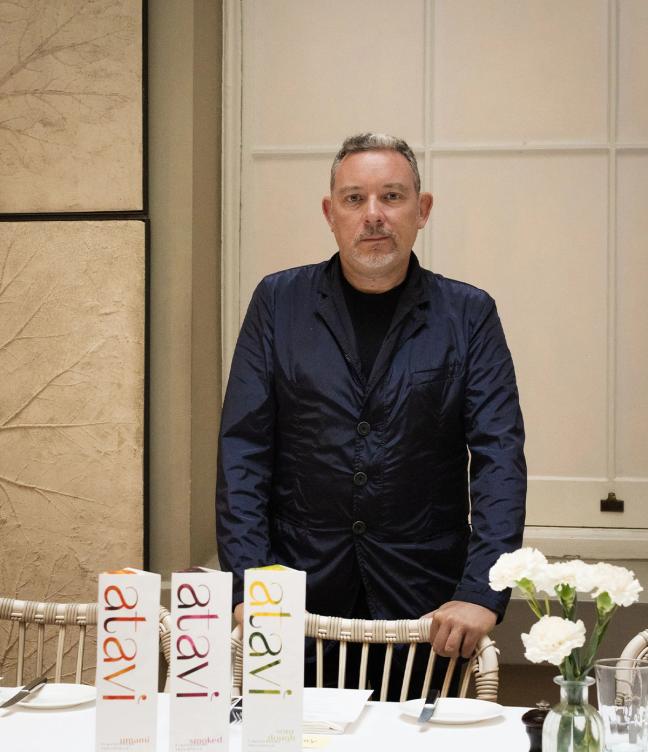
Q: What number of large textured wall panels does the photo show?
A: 2